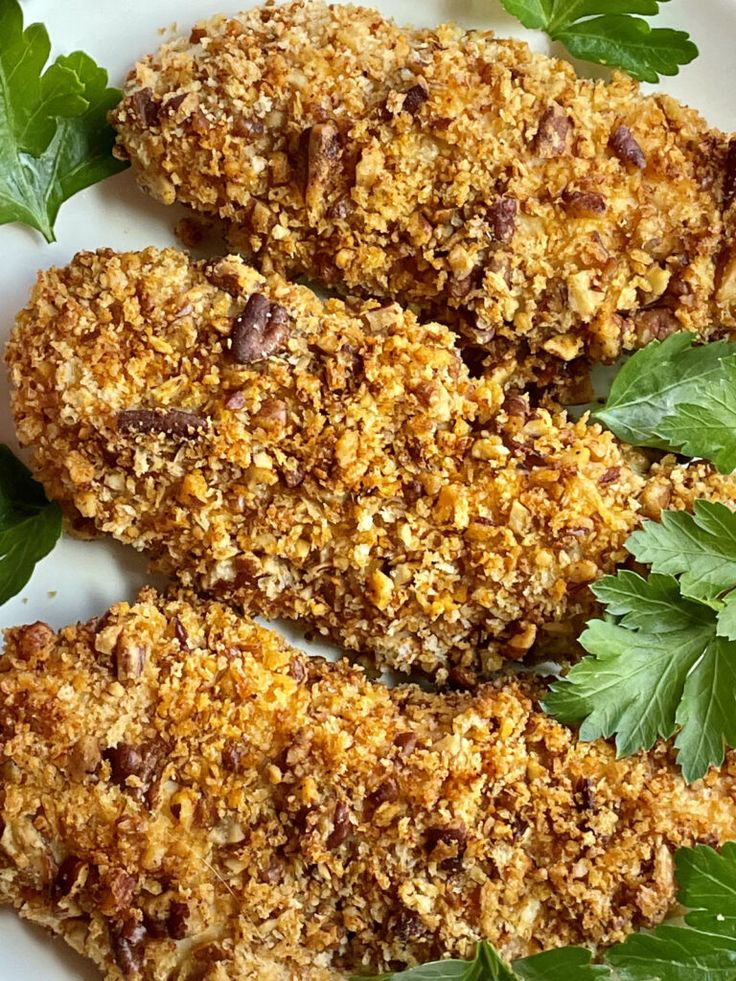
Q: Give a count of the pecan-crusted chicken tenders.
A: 3